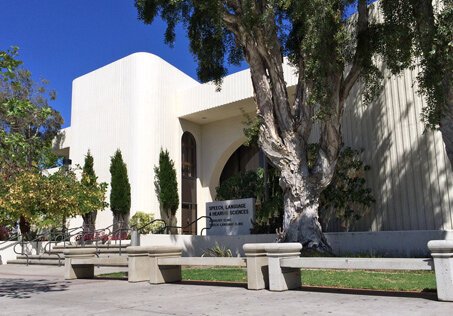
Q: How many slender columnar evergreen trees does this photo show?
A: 3